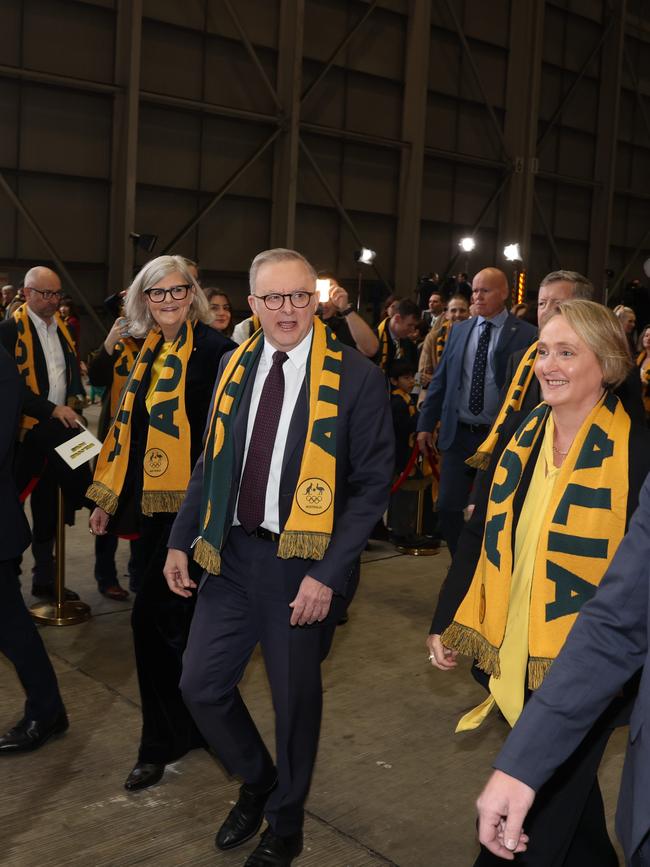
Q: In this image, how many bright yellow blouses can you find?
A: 2